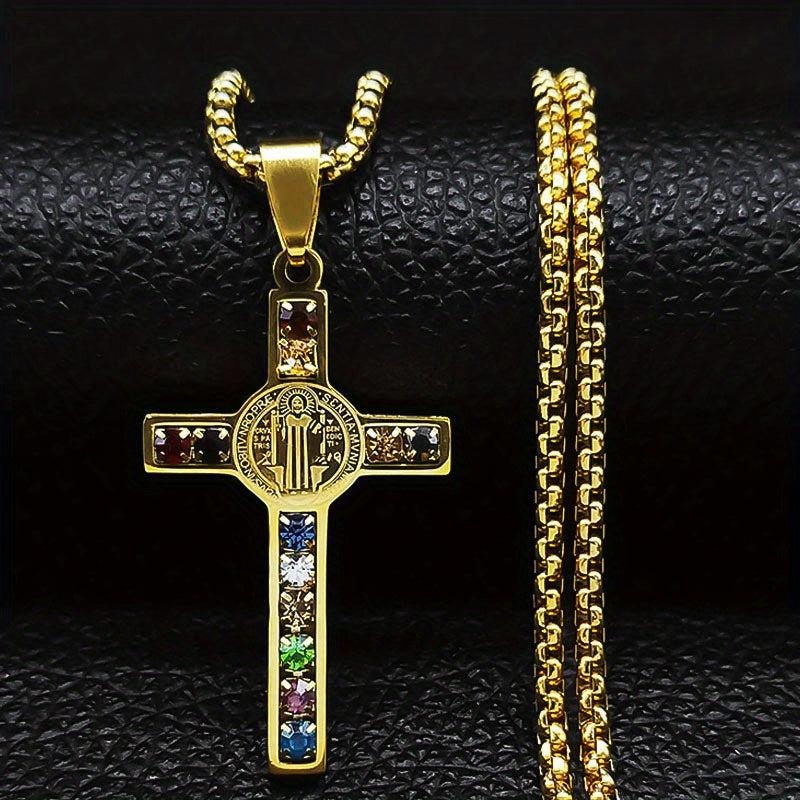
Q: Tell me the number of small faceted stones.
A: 12